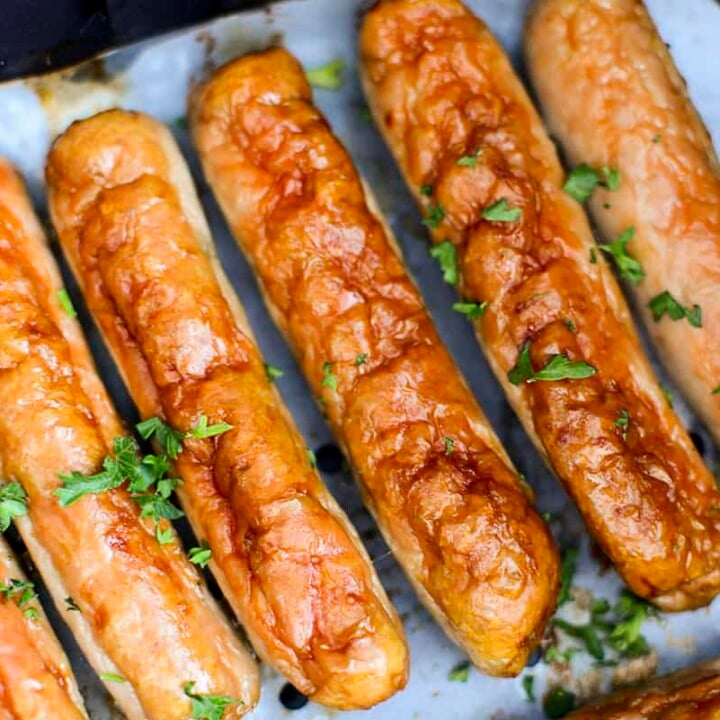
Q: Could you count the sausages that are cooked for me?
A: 7